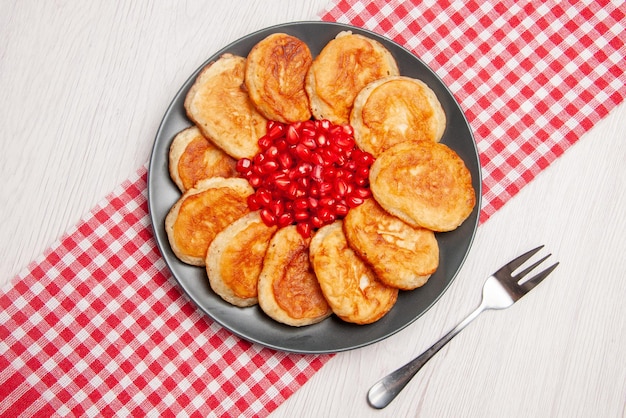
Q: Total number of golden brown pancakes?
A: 11